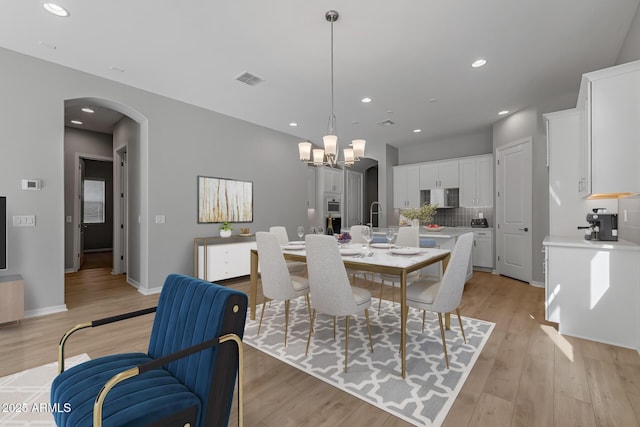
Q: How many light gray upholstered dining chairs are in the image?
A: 6